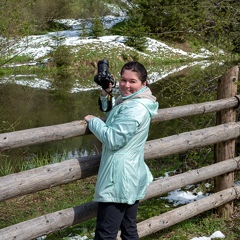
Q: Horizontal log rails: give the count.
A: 4